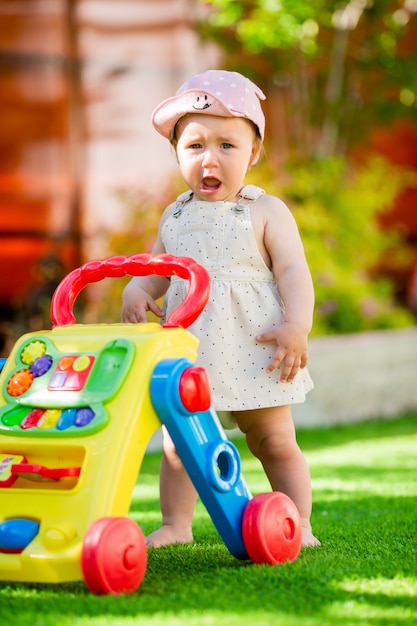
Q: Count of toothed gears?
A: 3